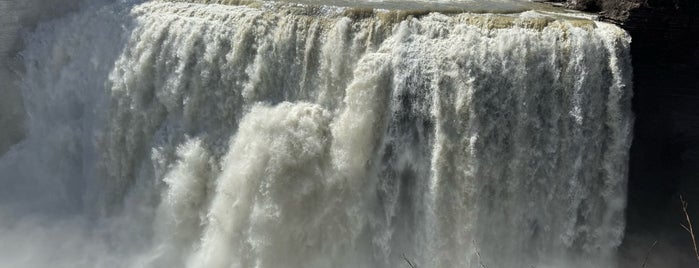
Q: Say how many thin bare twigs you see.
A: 4